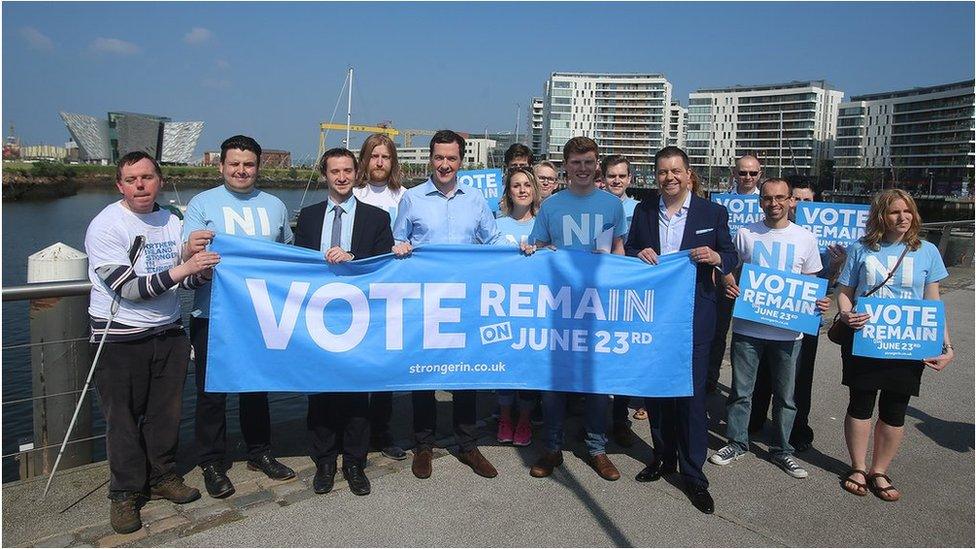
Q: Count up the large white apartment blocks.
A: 3